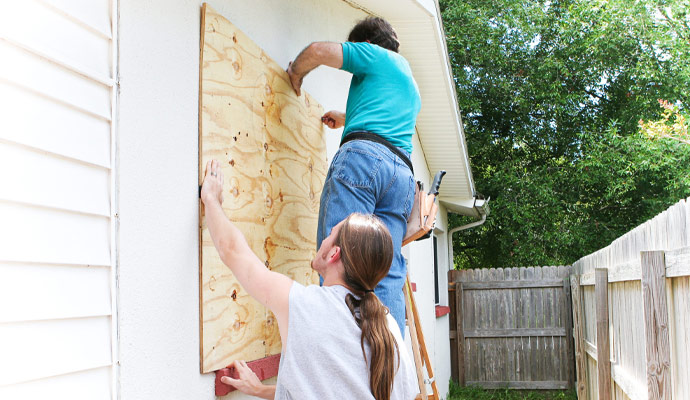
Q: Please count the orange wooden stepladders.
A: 1